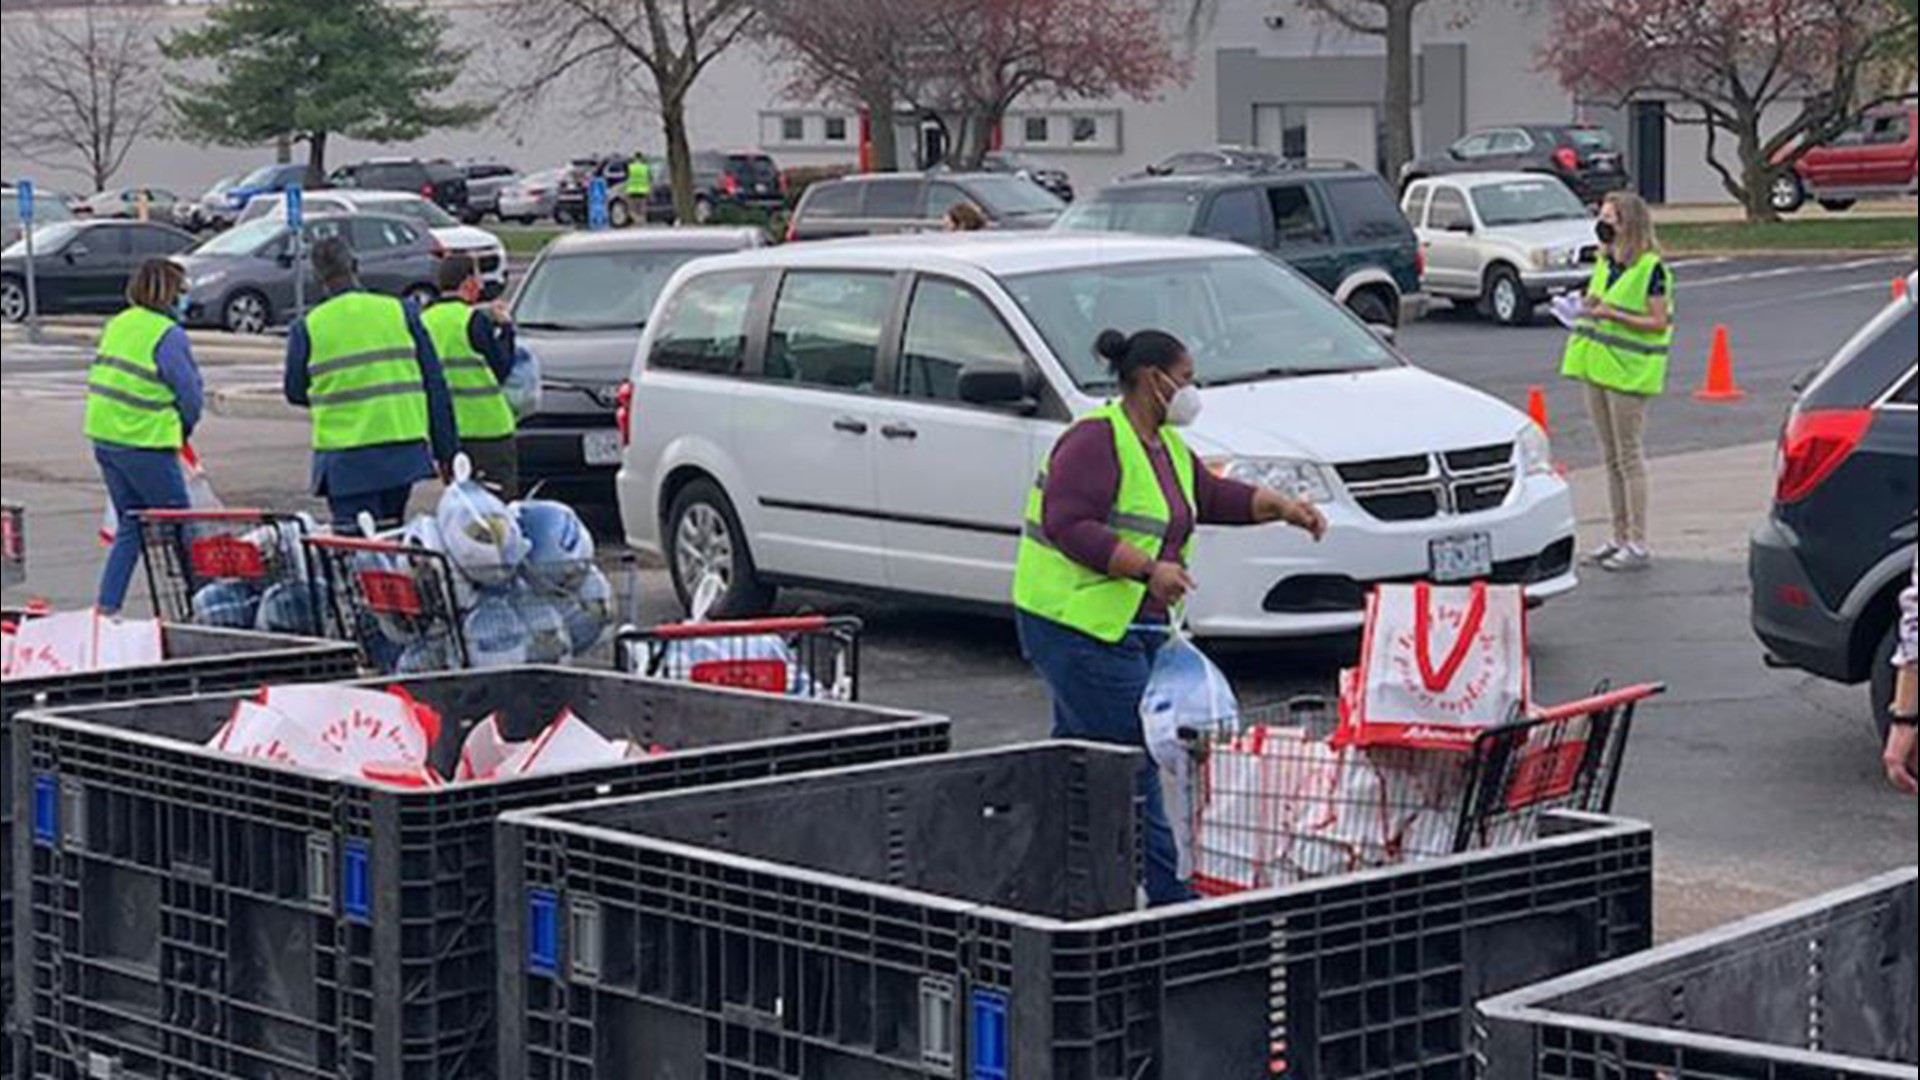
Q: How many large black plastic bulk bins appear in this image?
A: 4